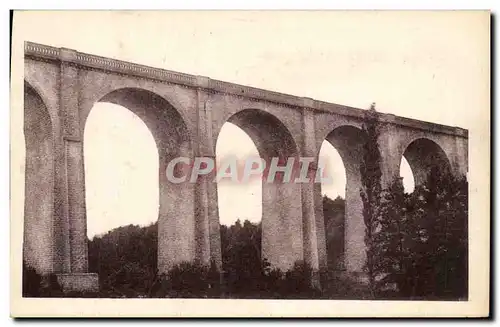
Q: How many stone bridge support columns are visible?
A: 5